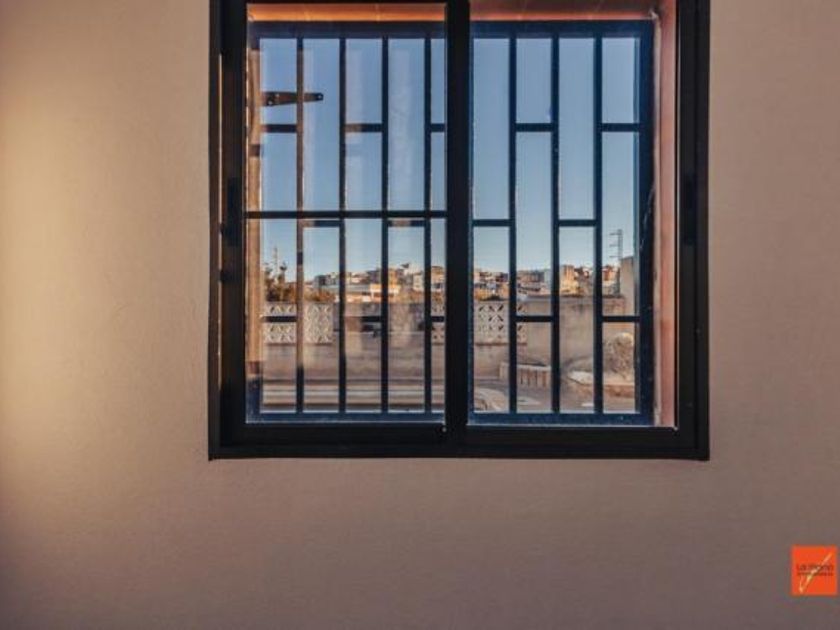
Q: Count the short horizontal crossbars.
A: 14